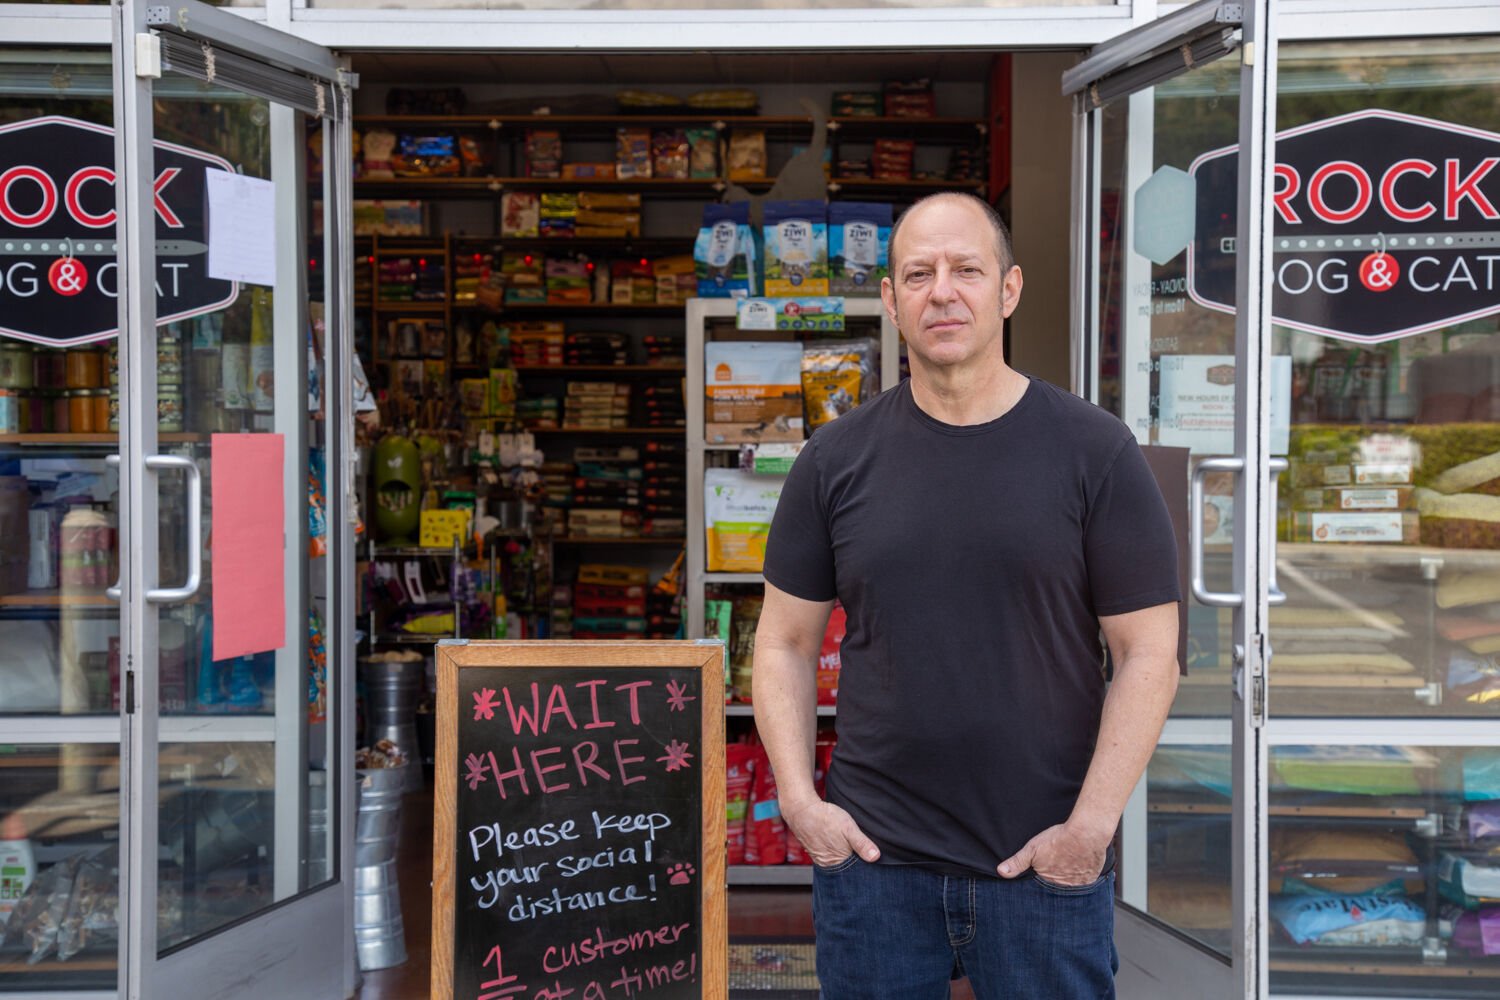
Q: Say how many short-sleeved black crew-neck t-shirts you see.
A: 1